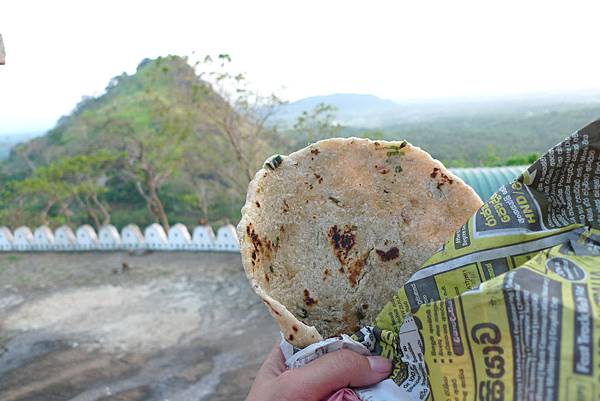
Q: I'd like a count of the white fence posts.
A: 11